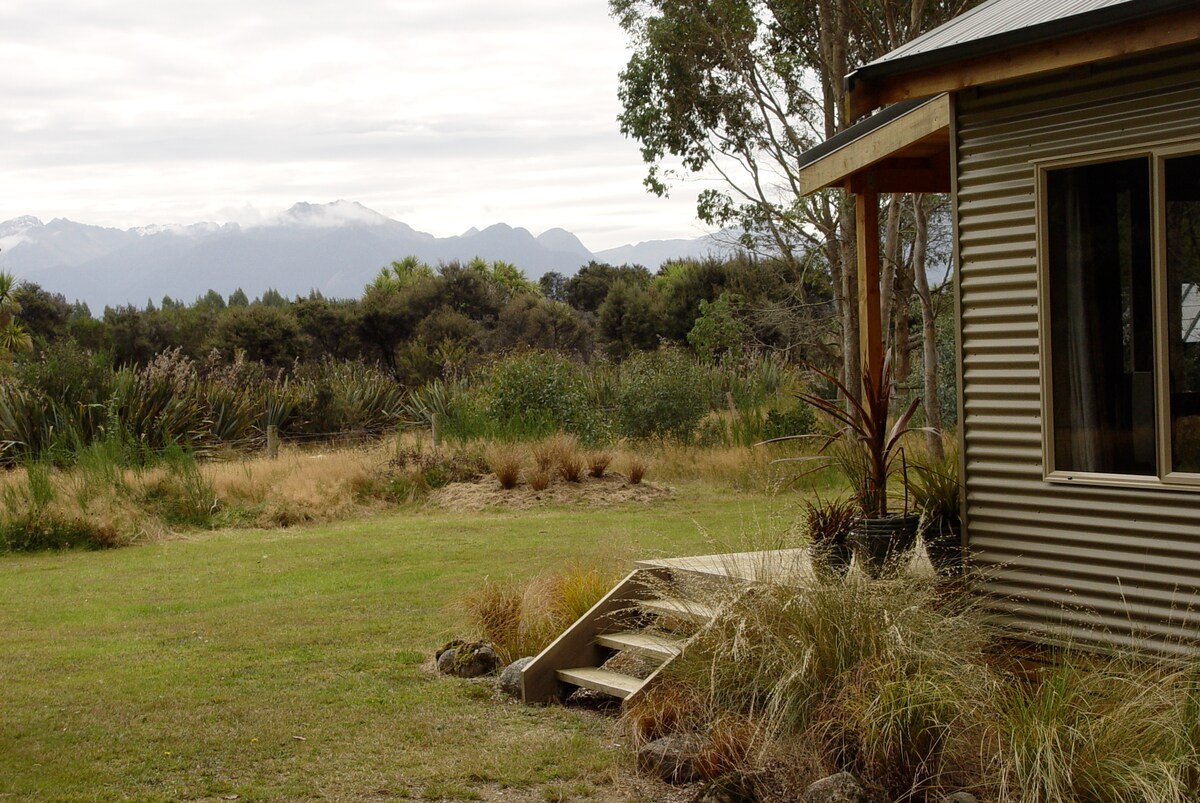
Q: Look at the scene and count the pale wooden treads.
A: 3